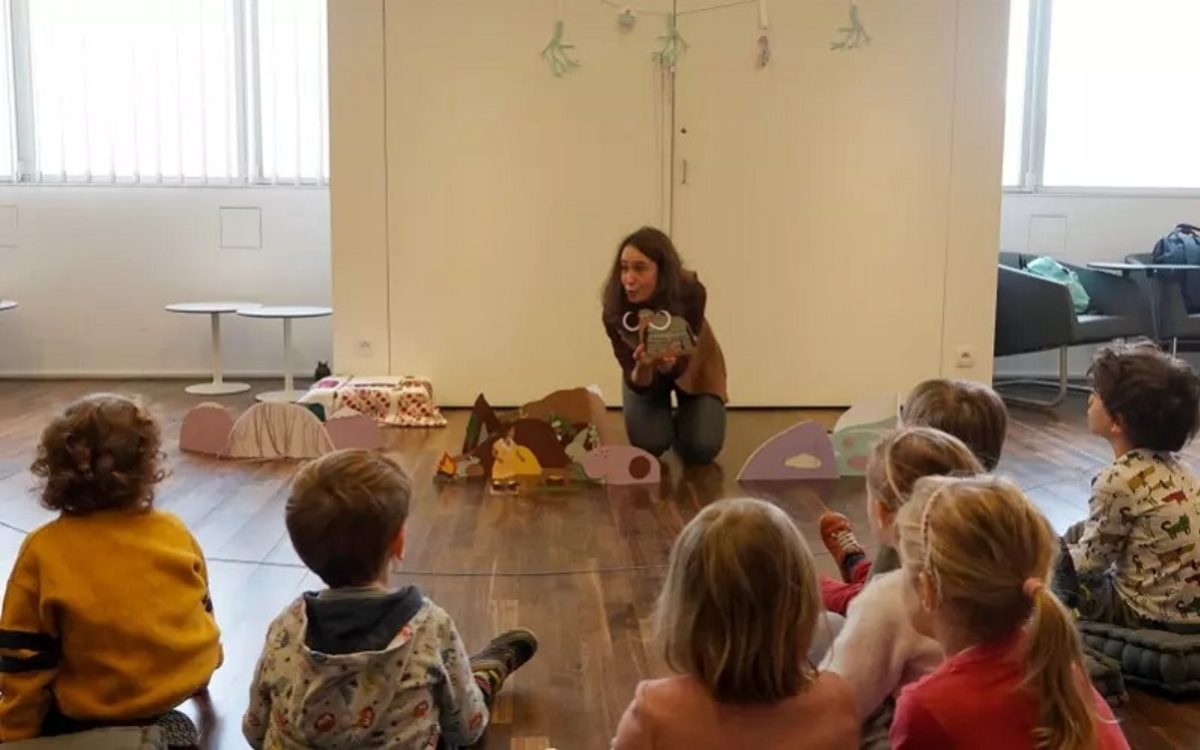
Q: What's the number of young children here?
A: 7